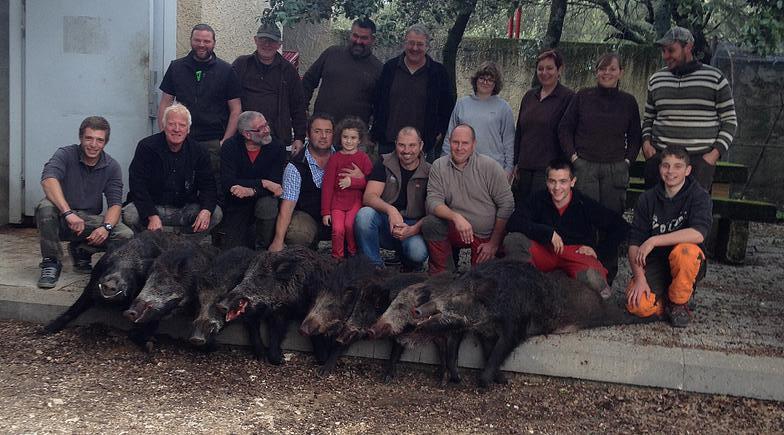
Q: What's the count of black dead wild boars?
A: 8